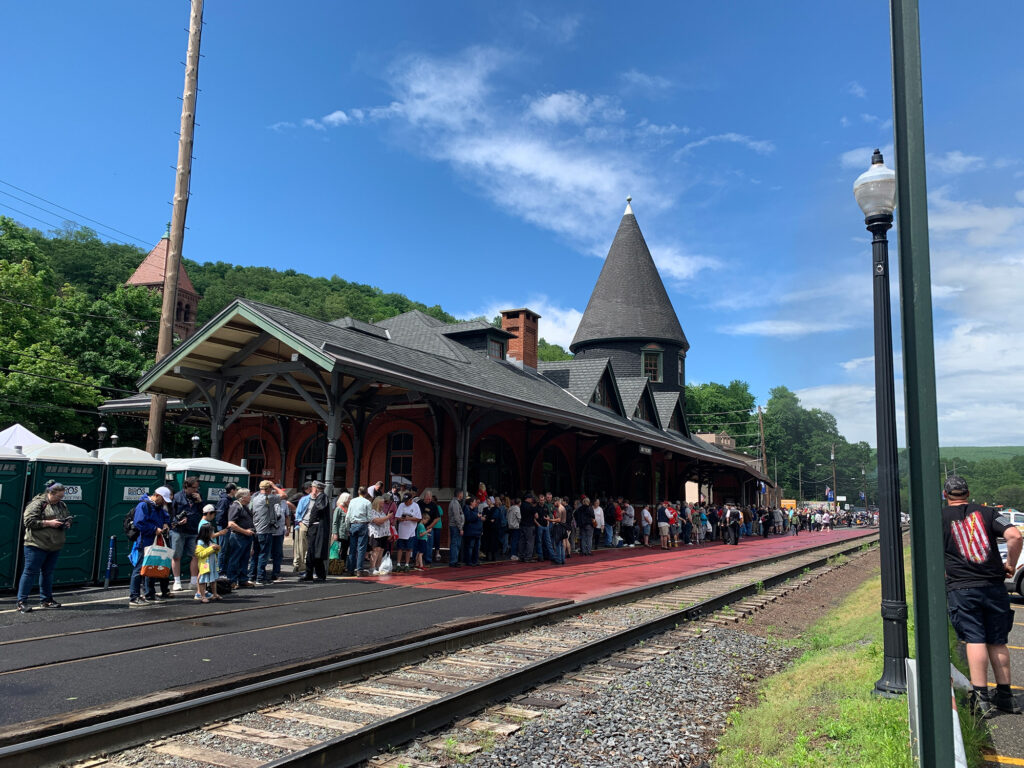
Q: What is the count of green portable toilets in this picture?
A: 4